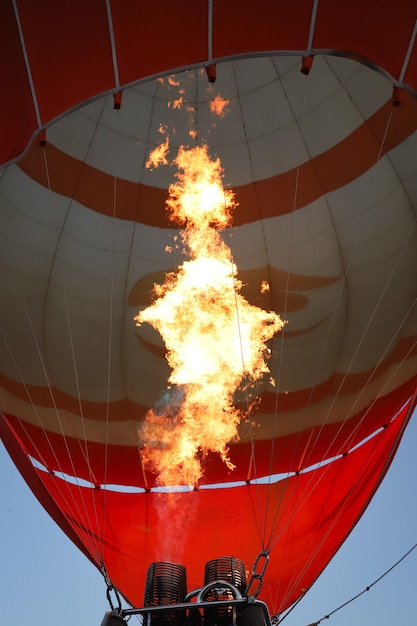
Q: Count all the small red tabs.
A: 5